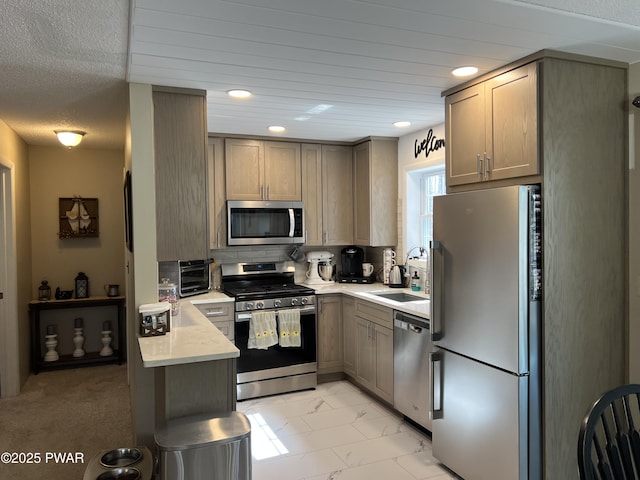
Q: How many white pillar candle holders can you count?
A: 3